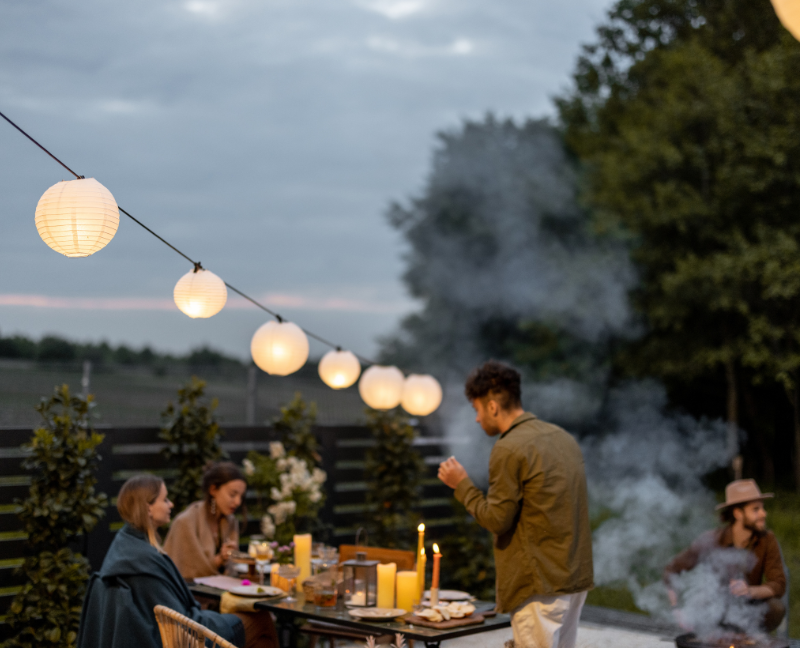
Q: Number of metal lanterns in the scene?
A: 1